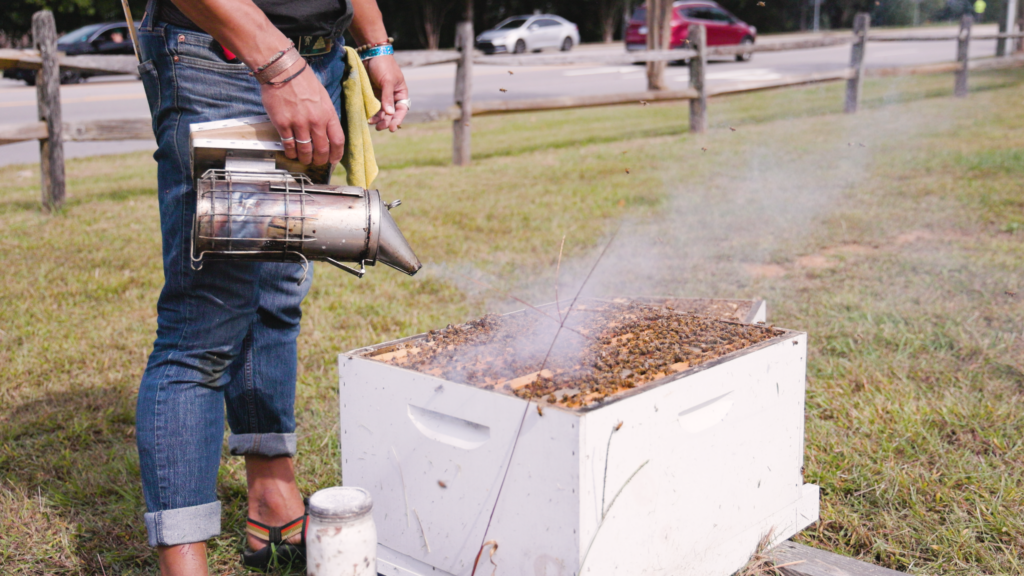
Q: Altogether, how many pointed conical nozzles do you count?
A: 1